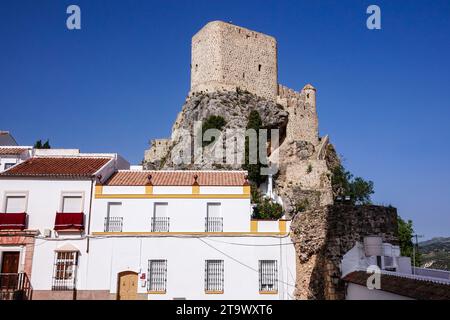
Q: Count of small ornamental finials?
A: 4